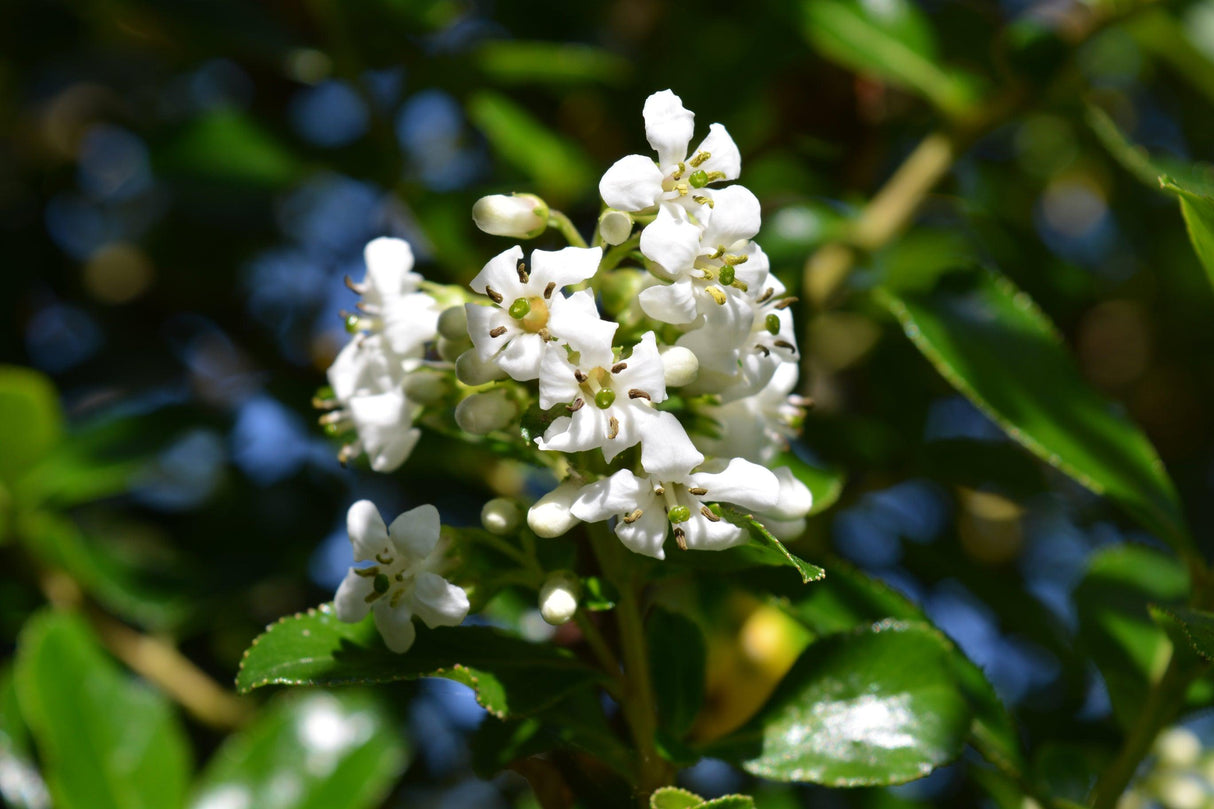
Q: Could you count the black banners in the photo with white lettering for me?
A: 0